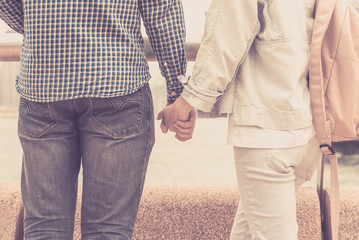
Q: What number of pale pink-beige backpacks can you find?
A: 1